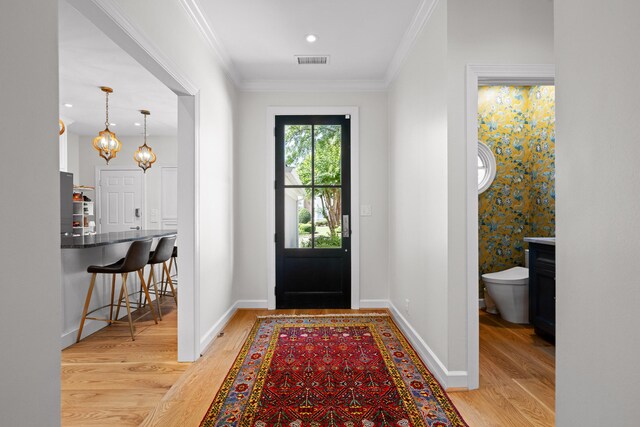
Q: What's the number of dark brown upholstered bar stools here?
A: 3